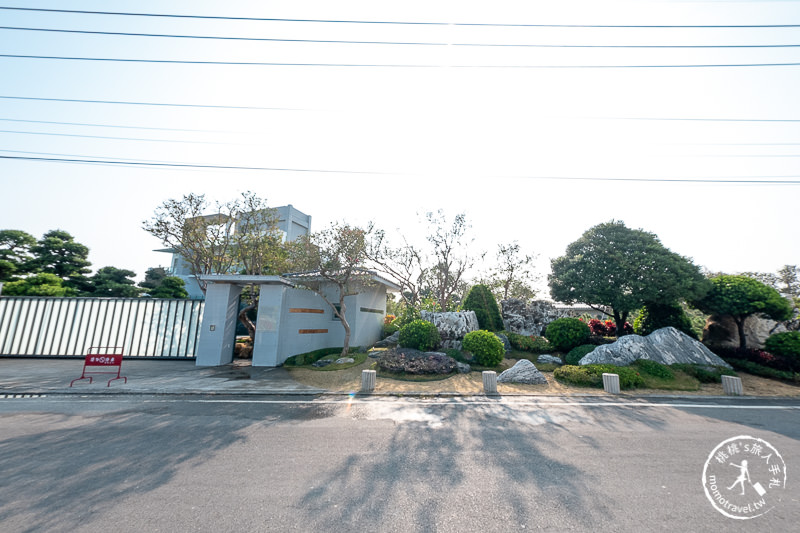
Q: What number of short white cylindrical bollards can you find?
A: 4